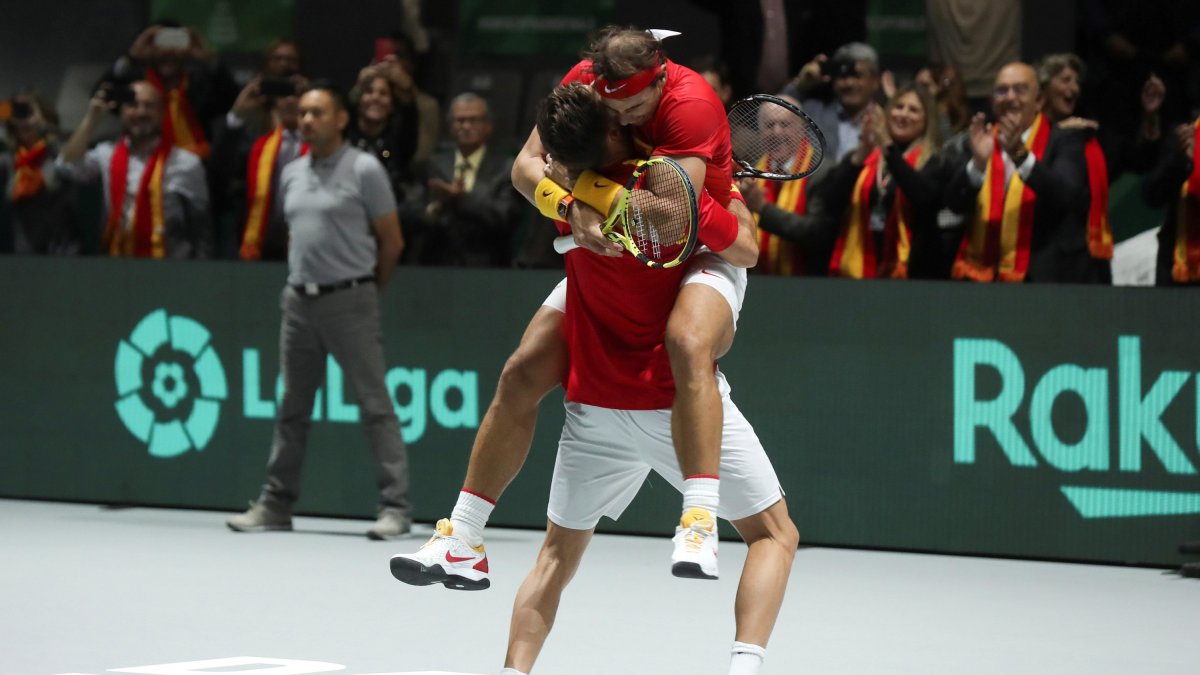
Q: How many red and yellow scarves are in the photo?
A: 9